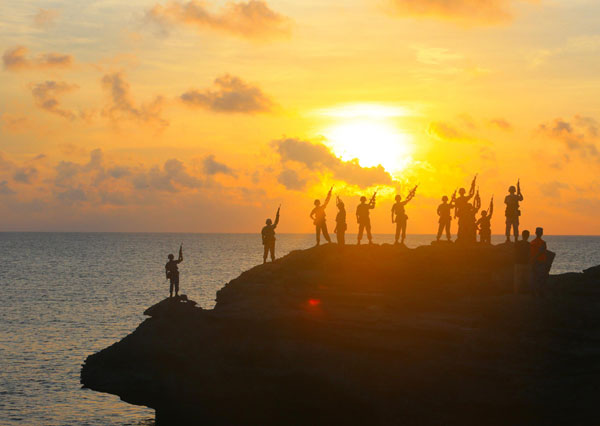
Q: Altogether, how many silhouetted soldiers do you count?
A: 11